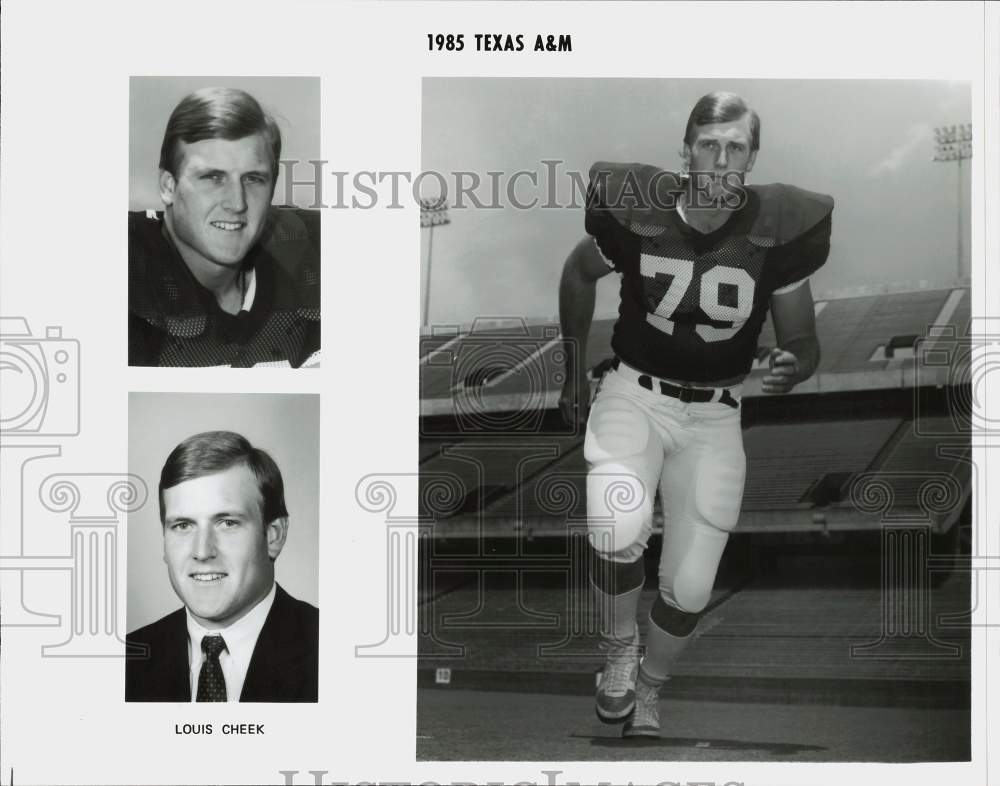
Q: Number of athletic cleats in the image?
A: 2